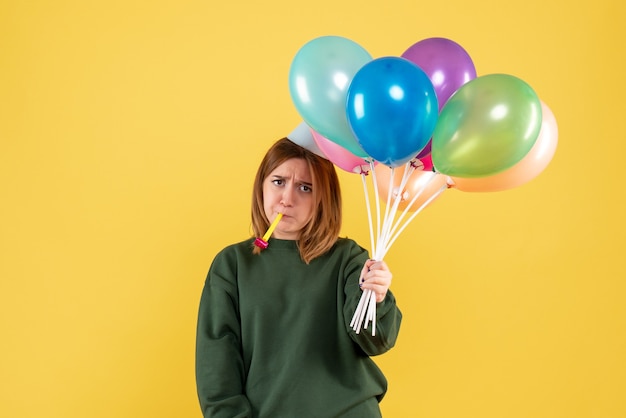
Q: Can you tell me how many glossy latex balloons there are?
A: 8